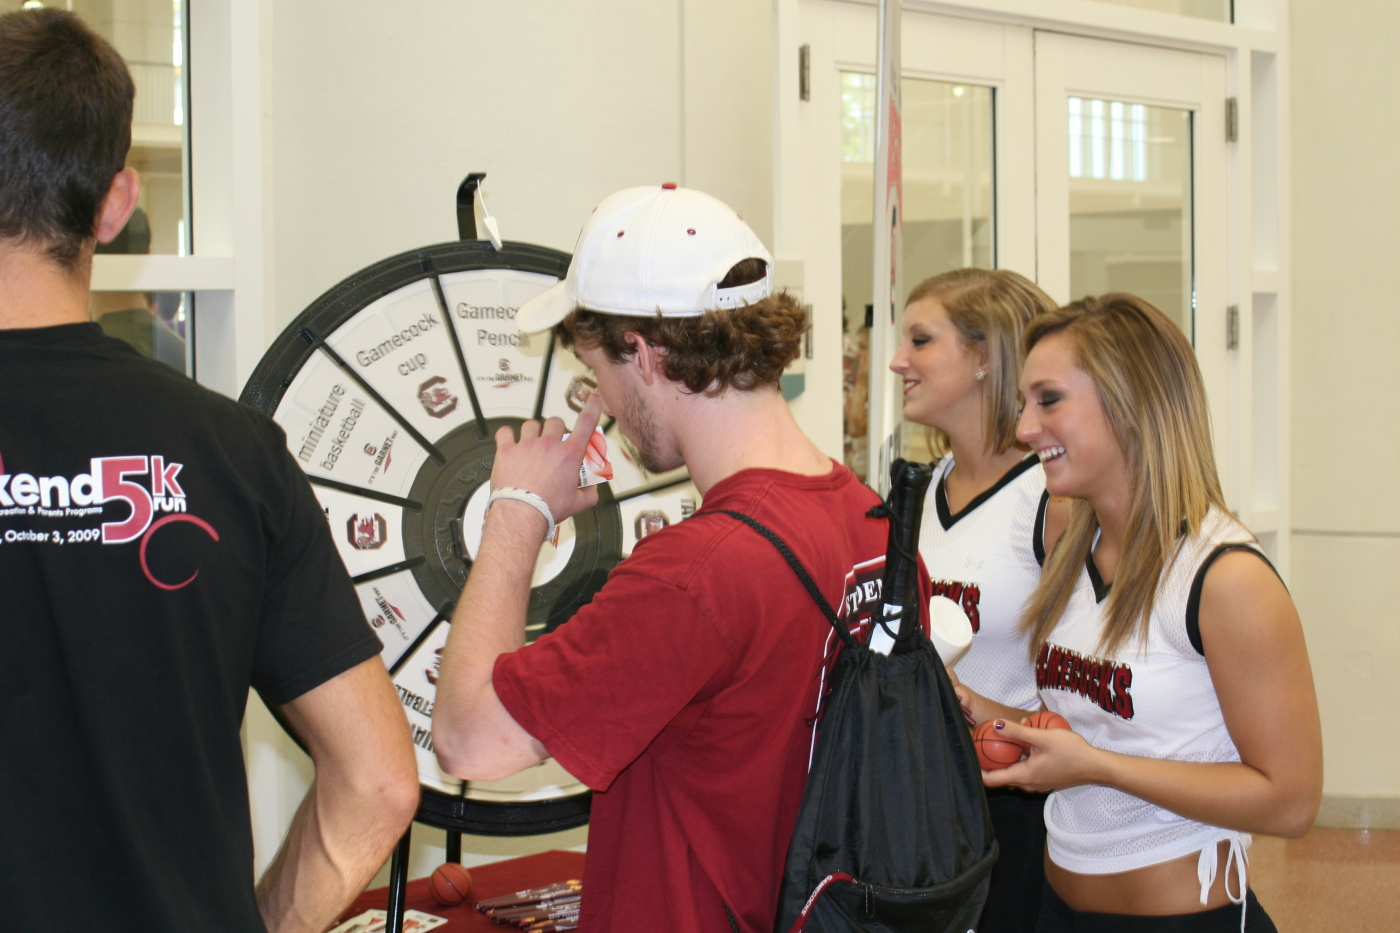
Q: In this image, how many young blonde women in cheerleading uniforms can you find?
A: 2